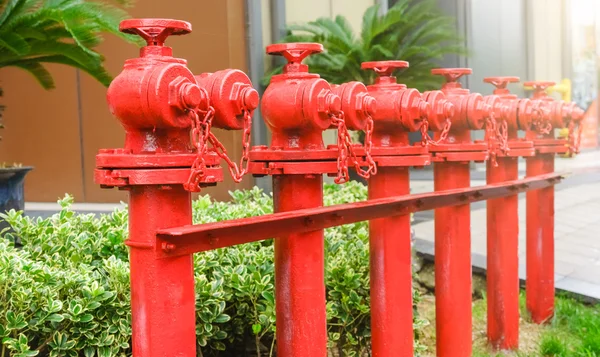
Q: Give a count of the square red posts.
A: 0